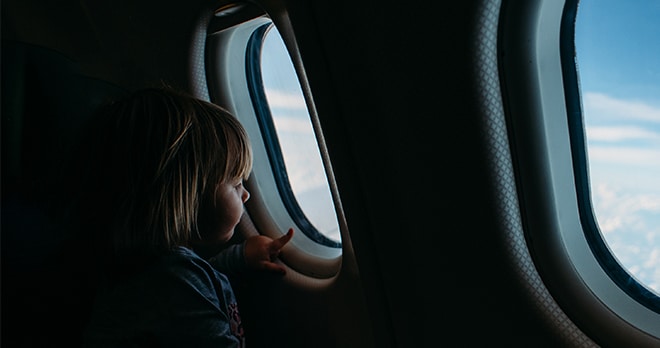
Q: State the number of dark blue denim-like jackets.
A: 1